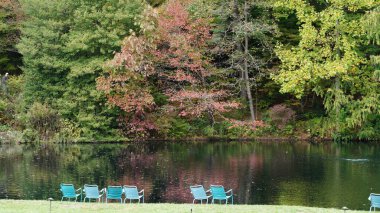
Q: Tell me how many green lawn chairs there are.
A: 3